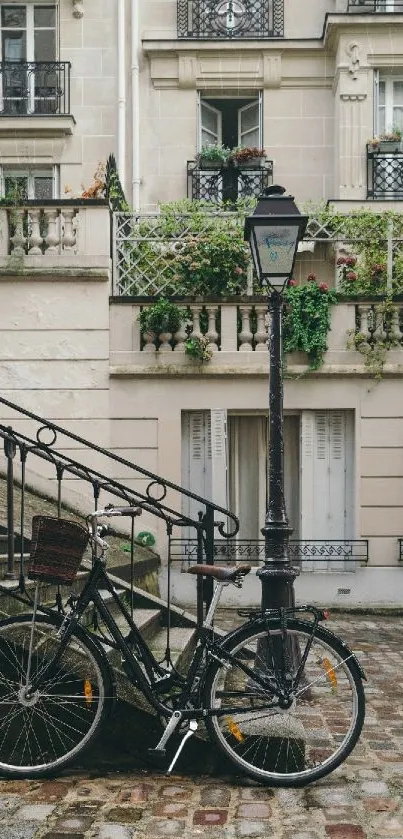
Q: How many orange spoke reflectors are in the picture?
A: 3